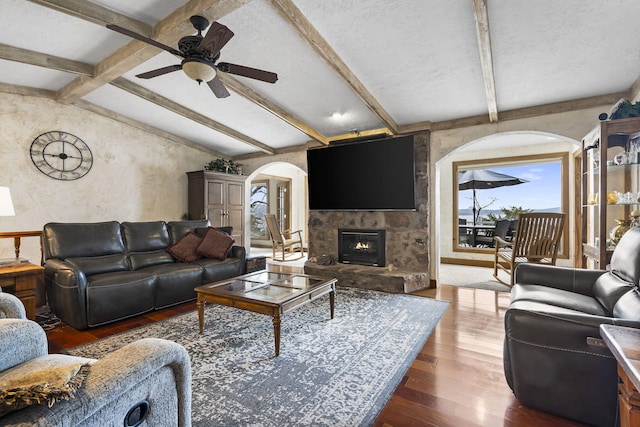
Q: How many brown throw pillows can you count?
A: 2